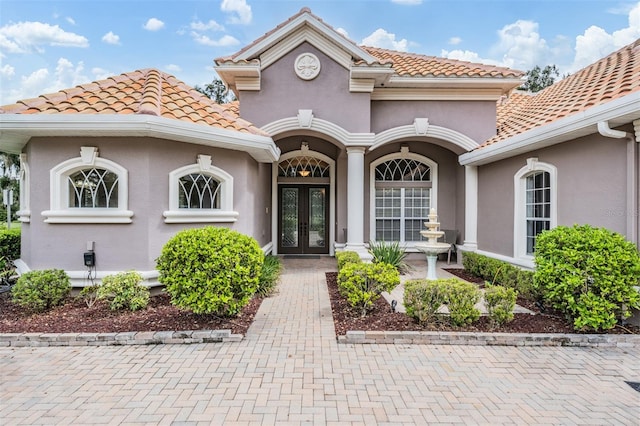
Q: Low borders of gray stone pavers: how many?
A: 2